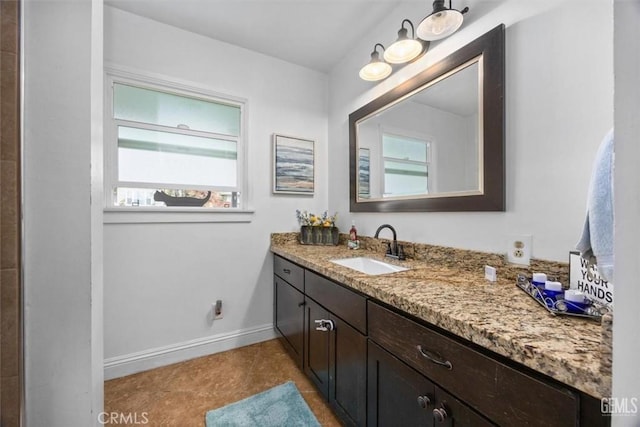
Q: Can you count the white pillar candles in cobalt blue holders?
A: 3